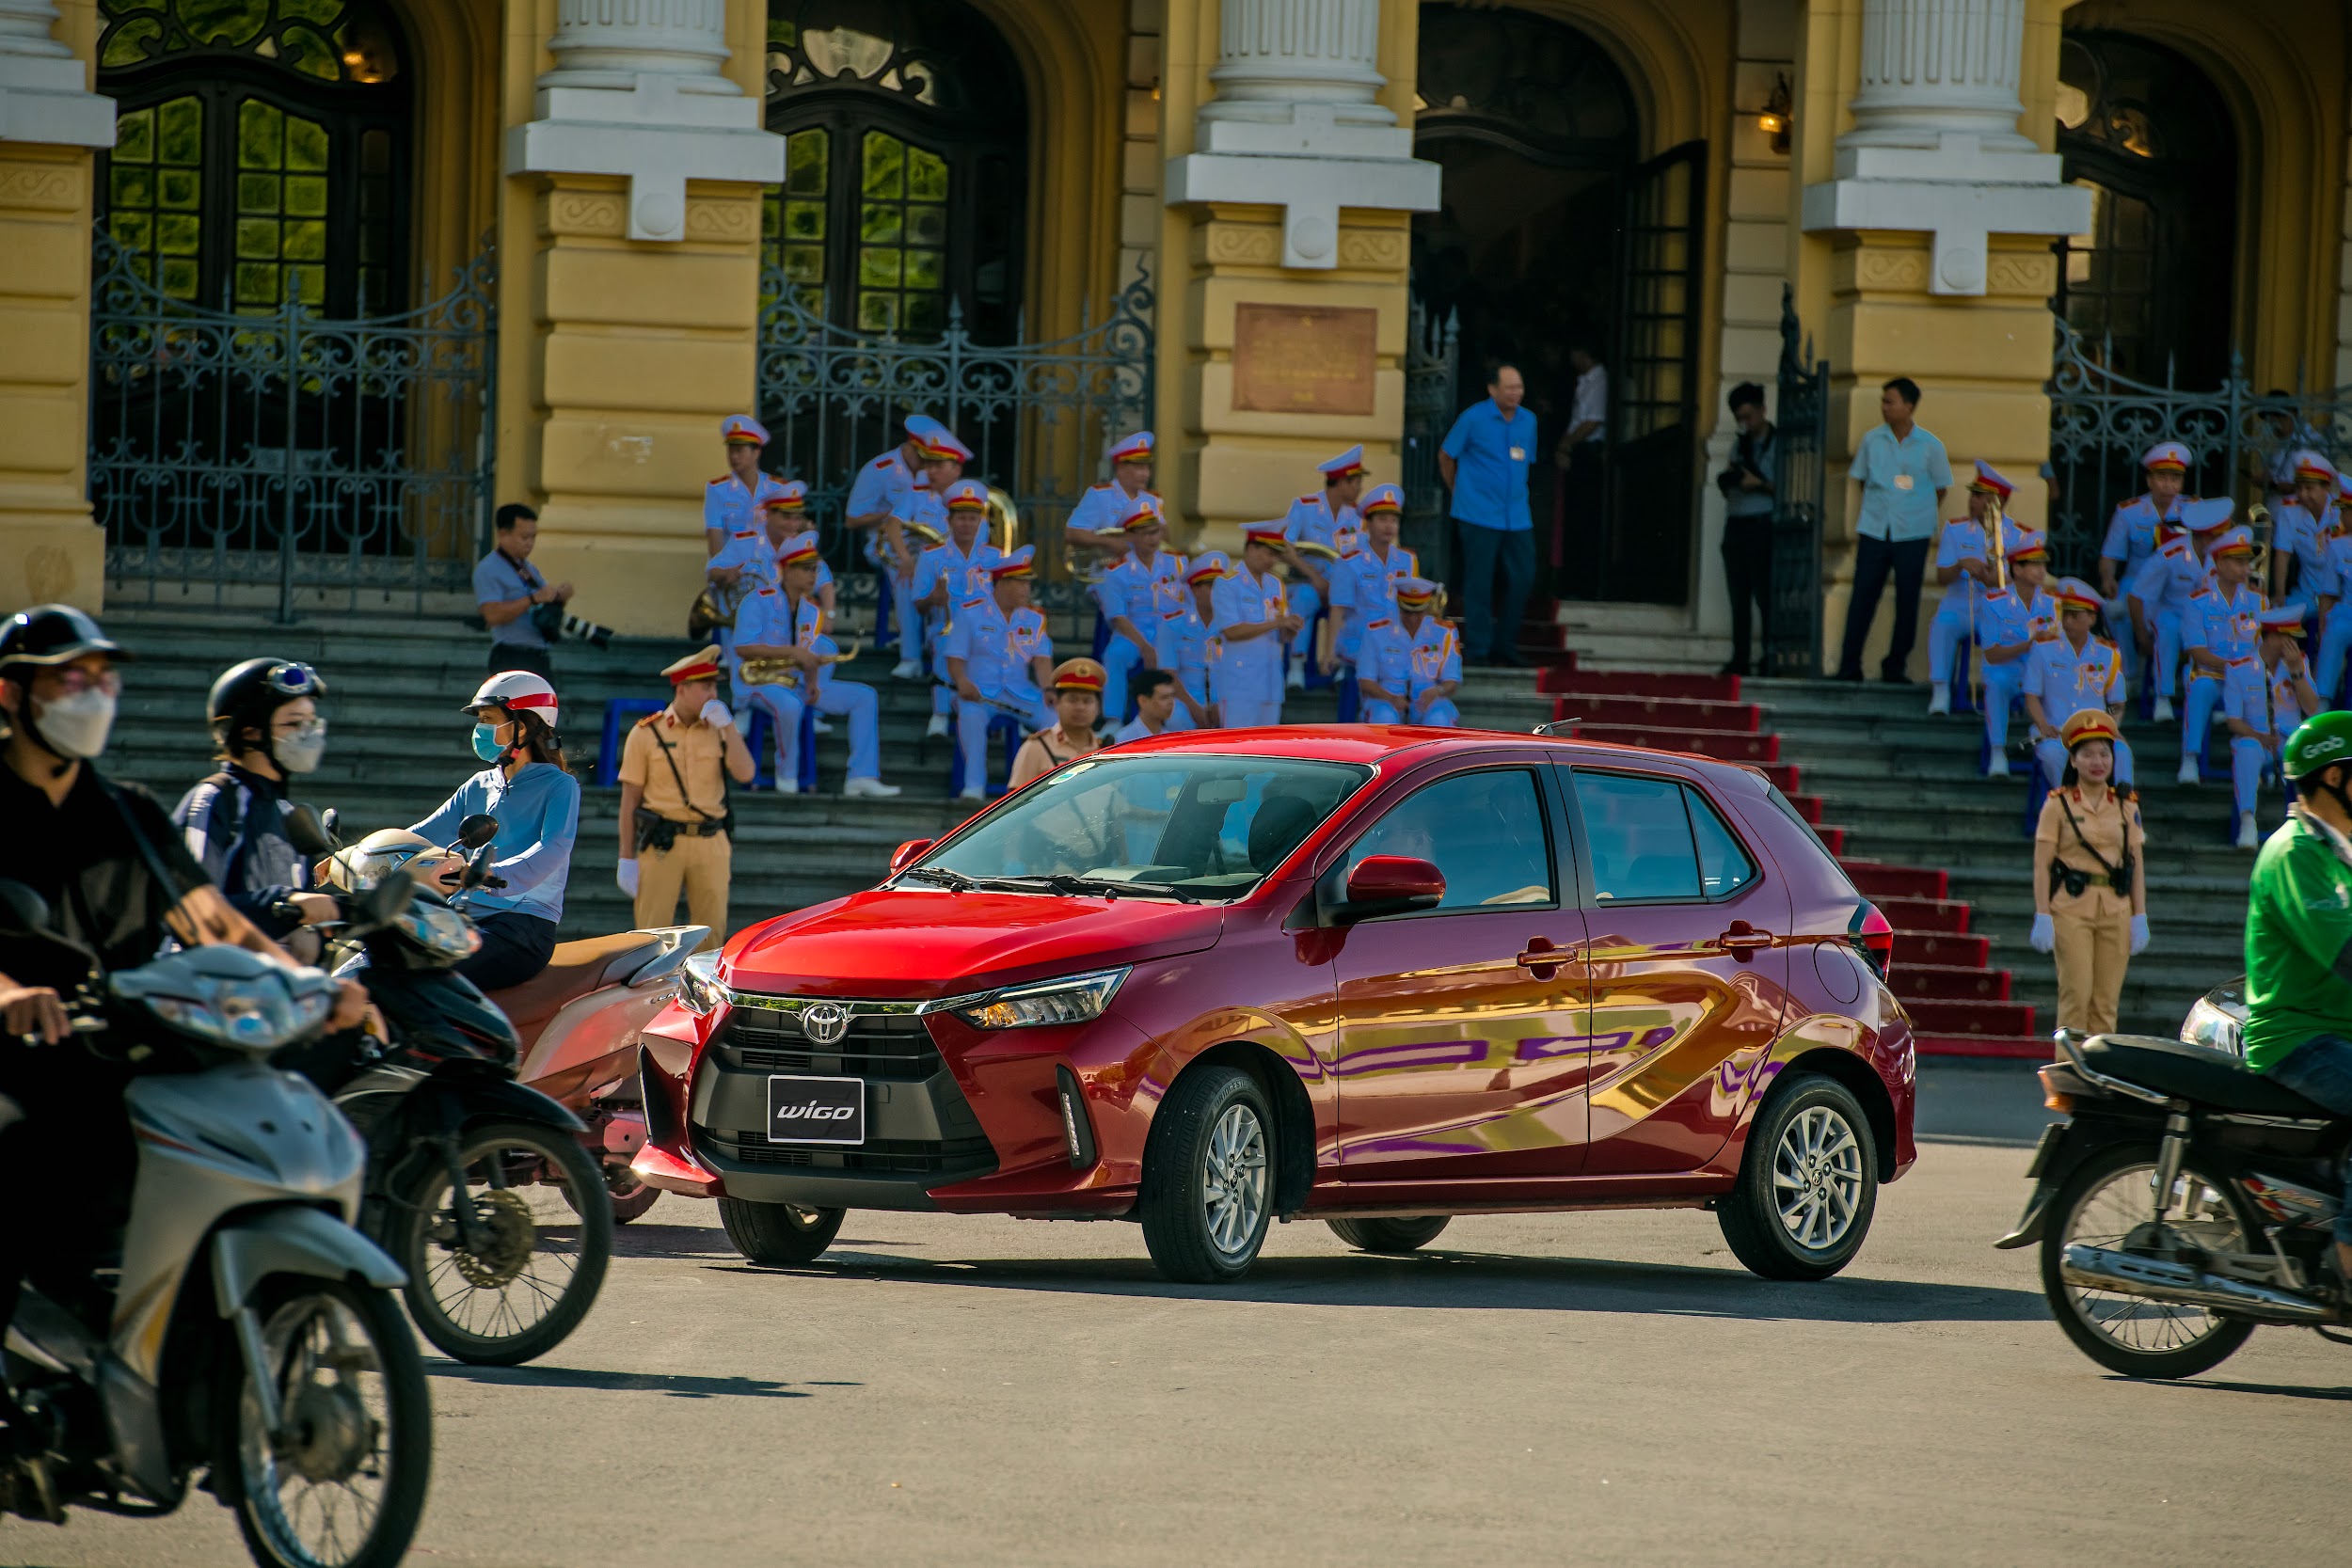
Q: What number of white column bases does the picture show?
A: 4